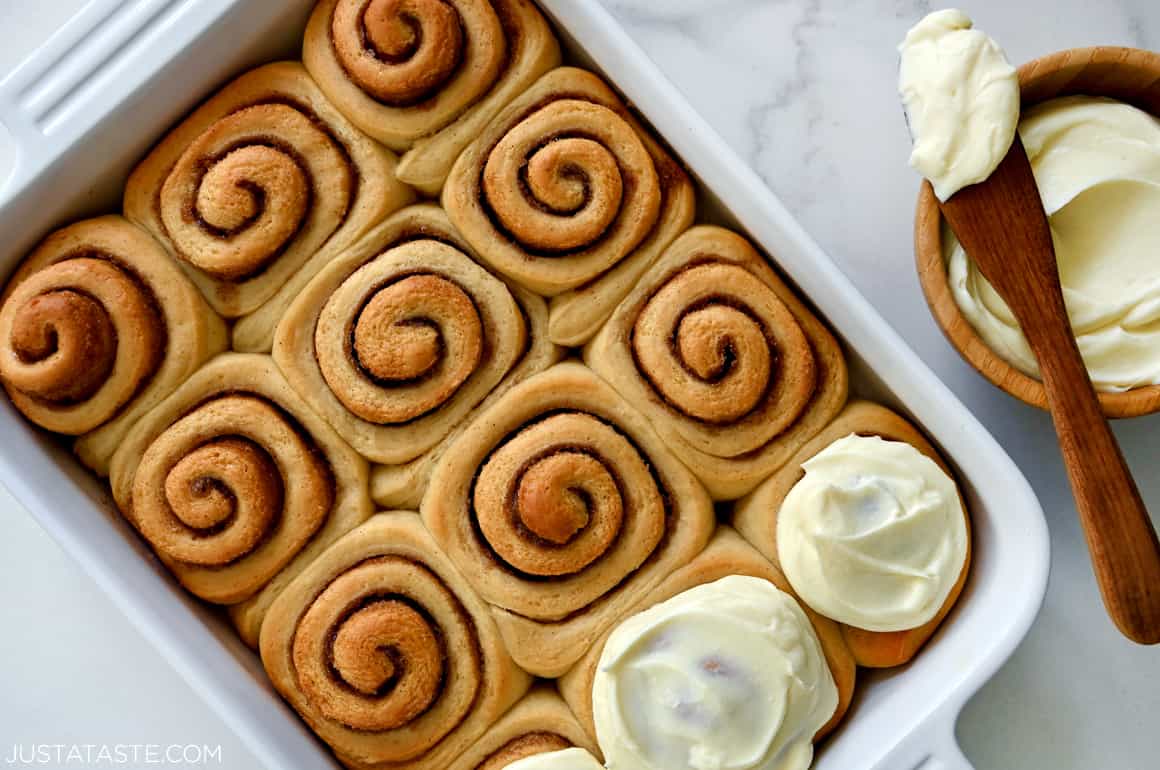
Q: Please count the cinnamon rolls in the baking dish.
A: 12